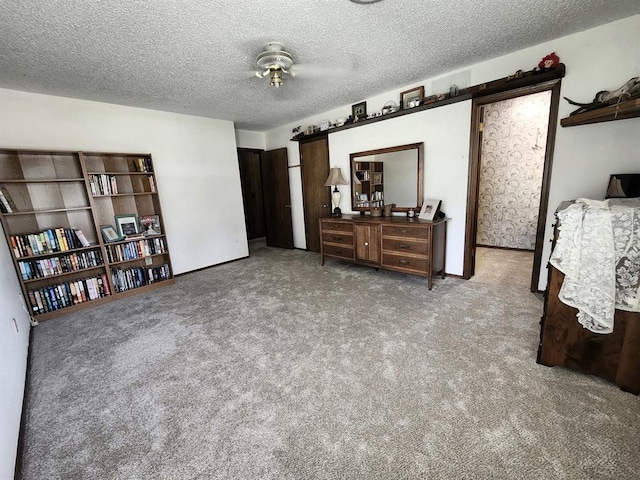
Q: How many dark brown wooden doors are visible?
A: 3